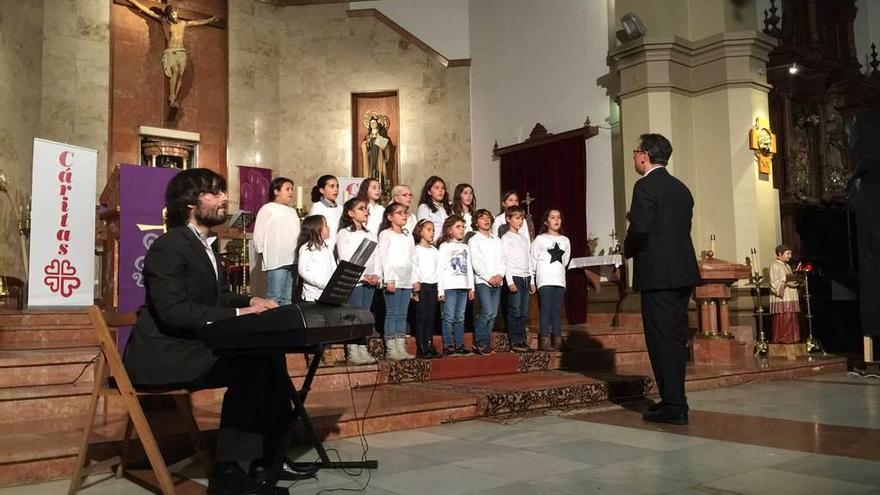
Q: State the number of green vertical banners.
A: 0